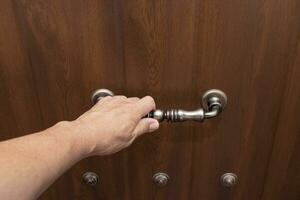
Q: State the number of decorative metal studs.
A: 3